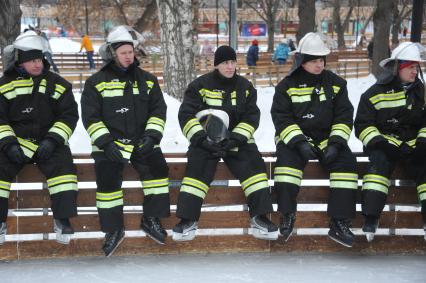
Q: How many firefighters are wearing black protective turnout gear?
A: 5